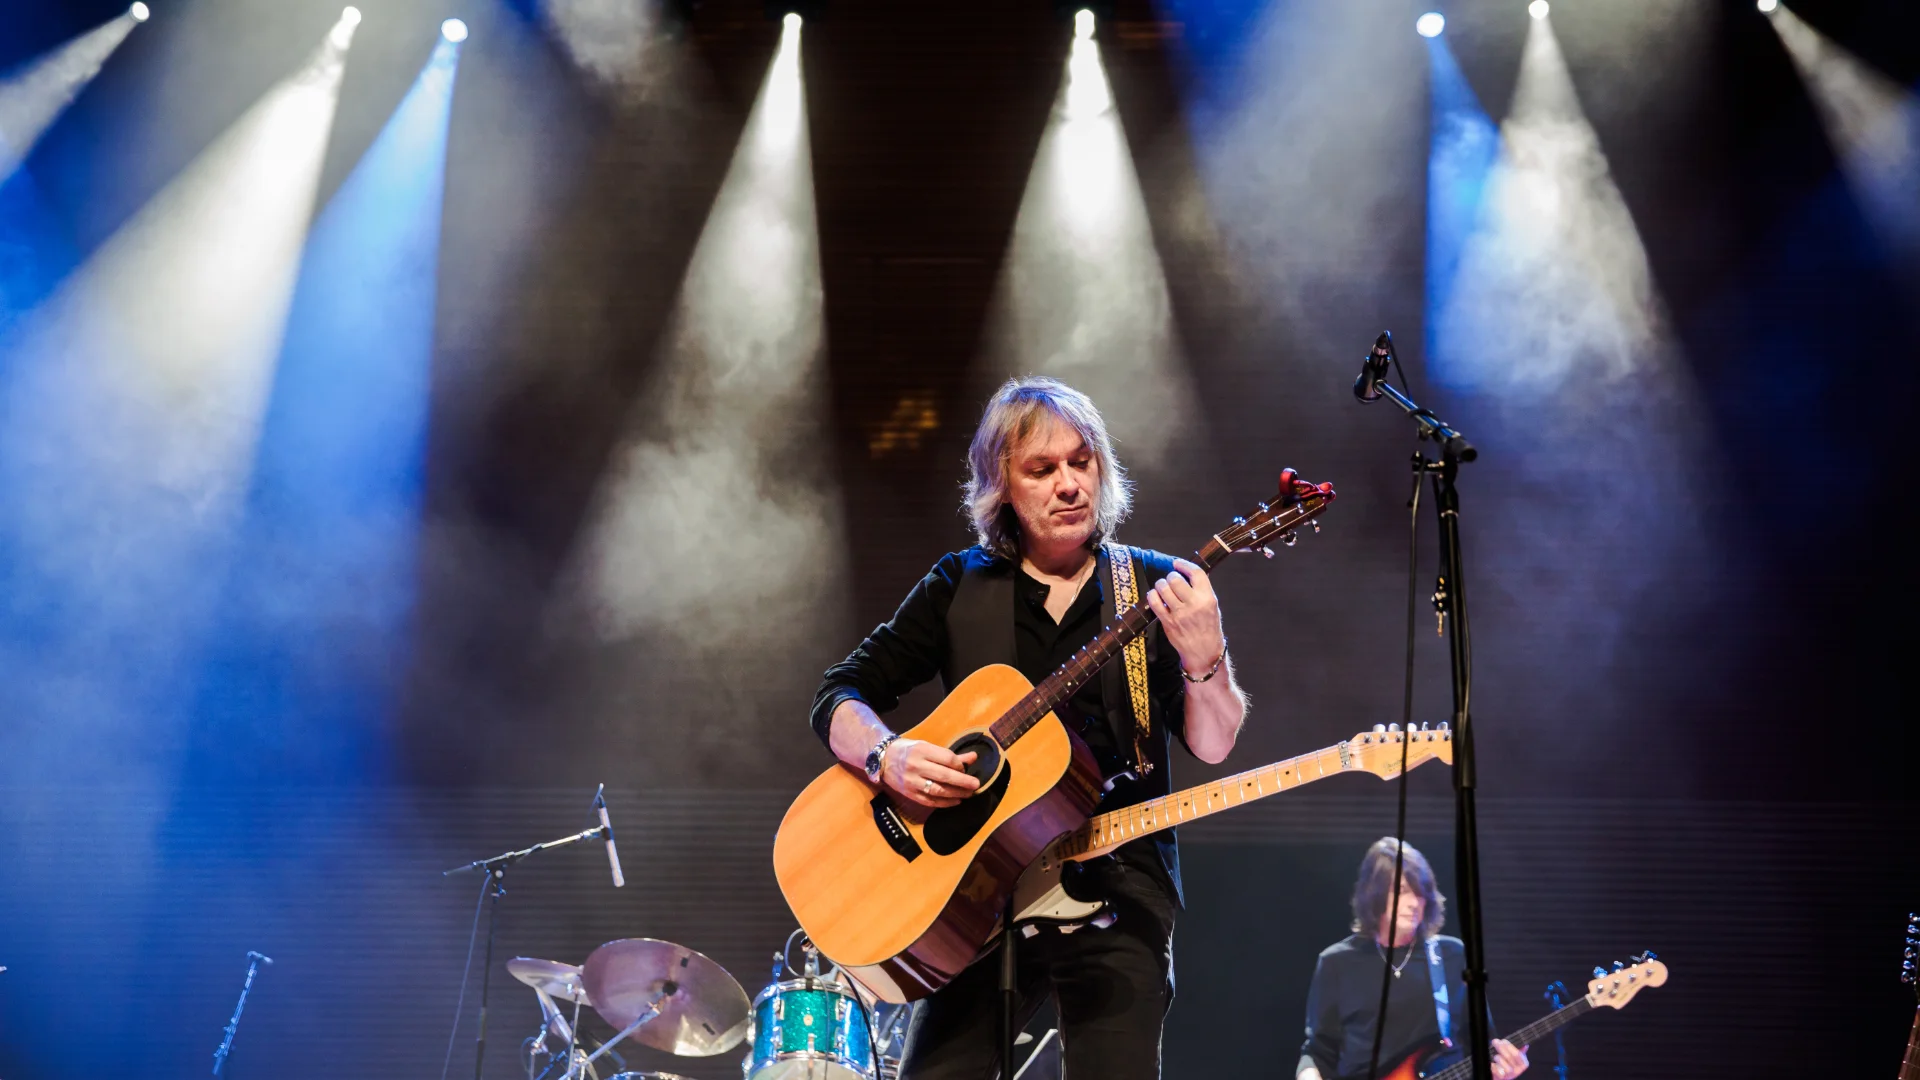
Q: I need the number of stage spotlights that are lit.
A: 8